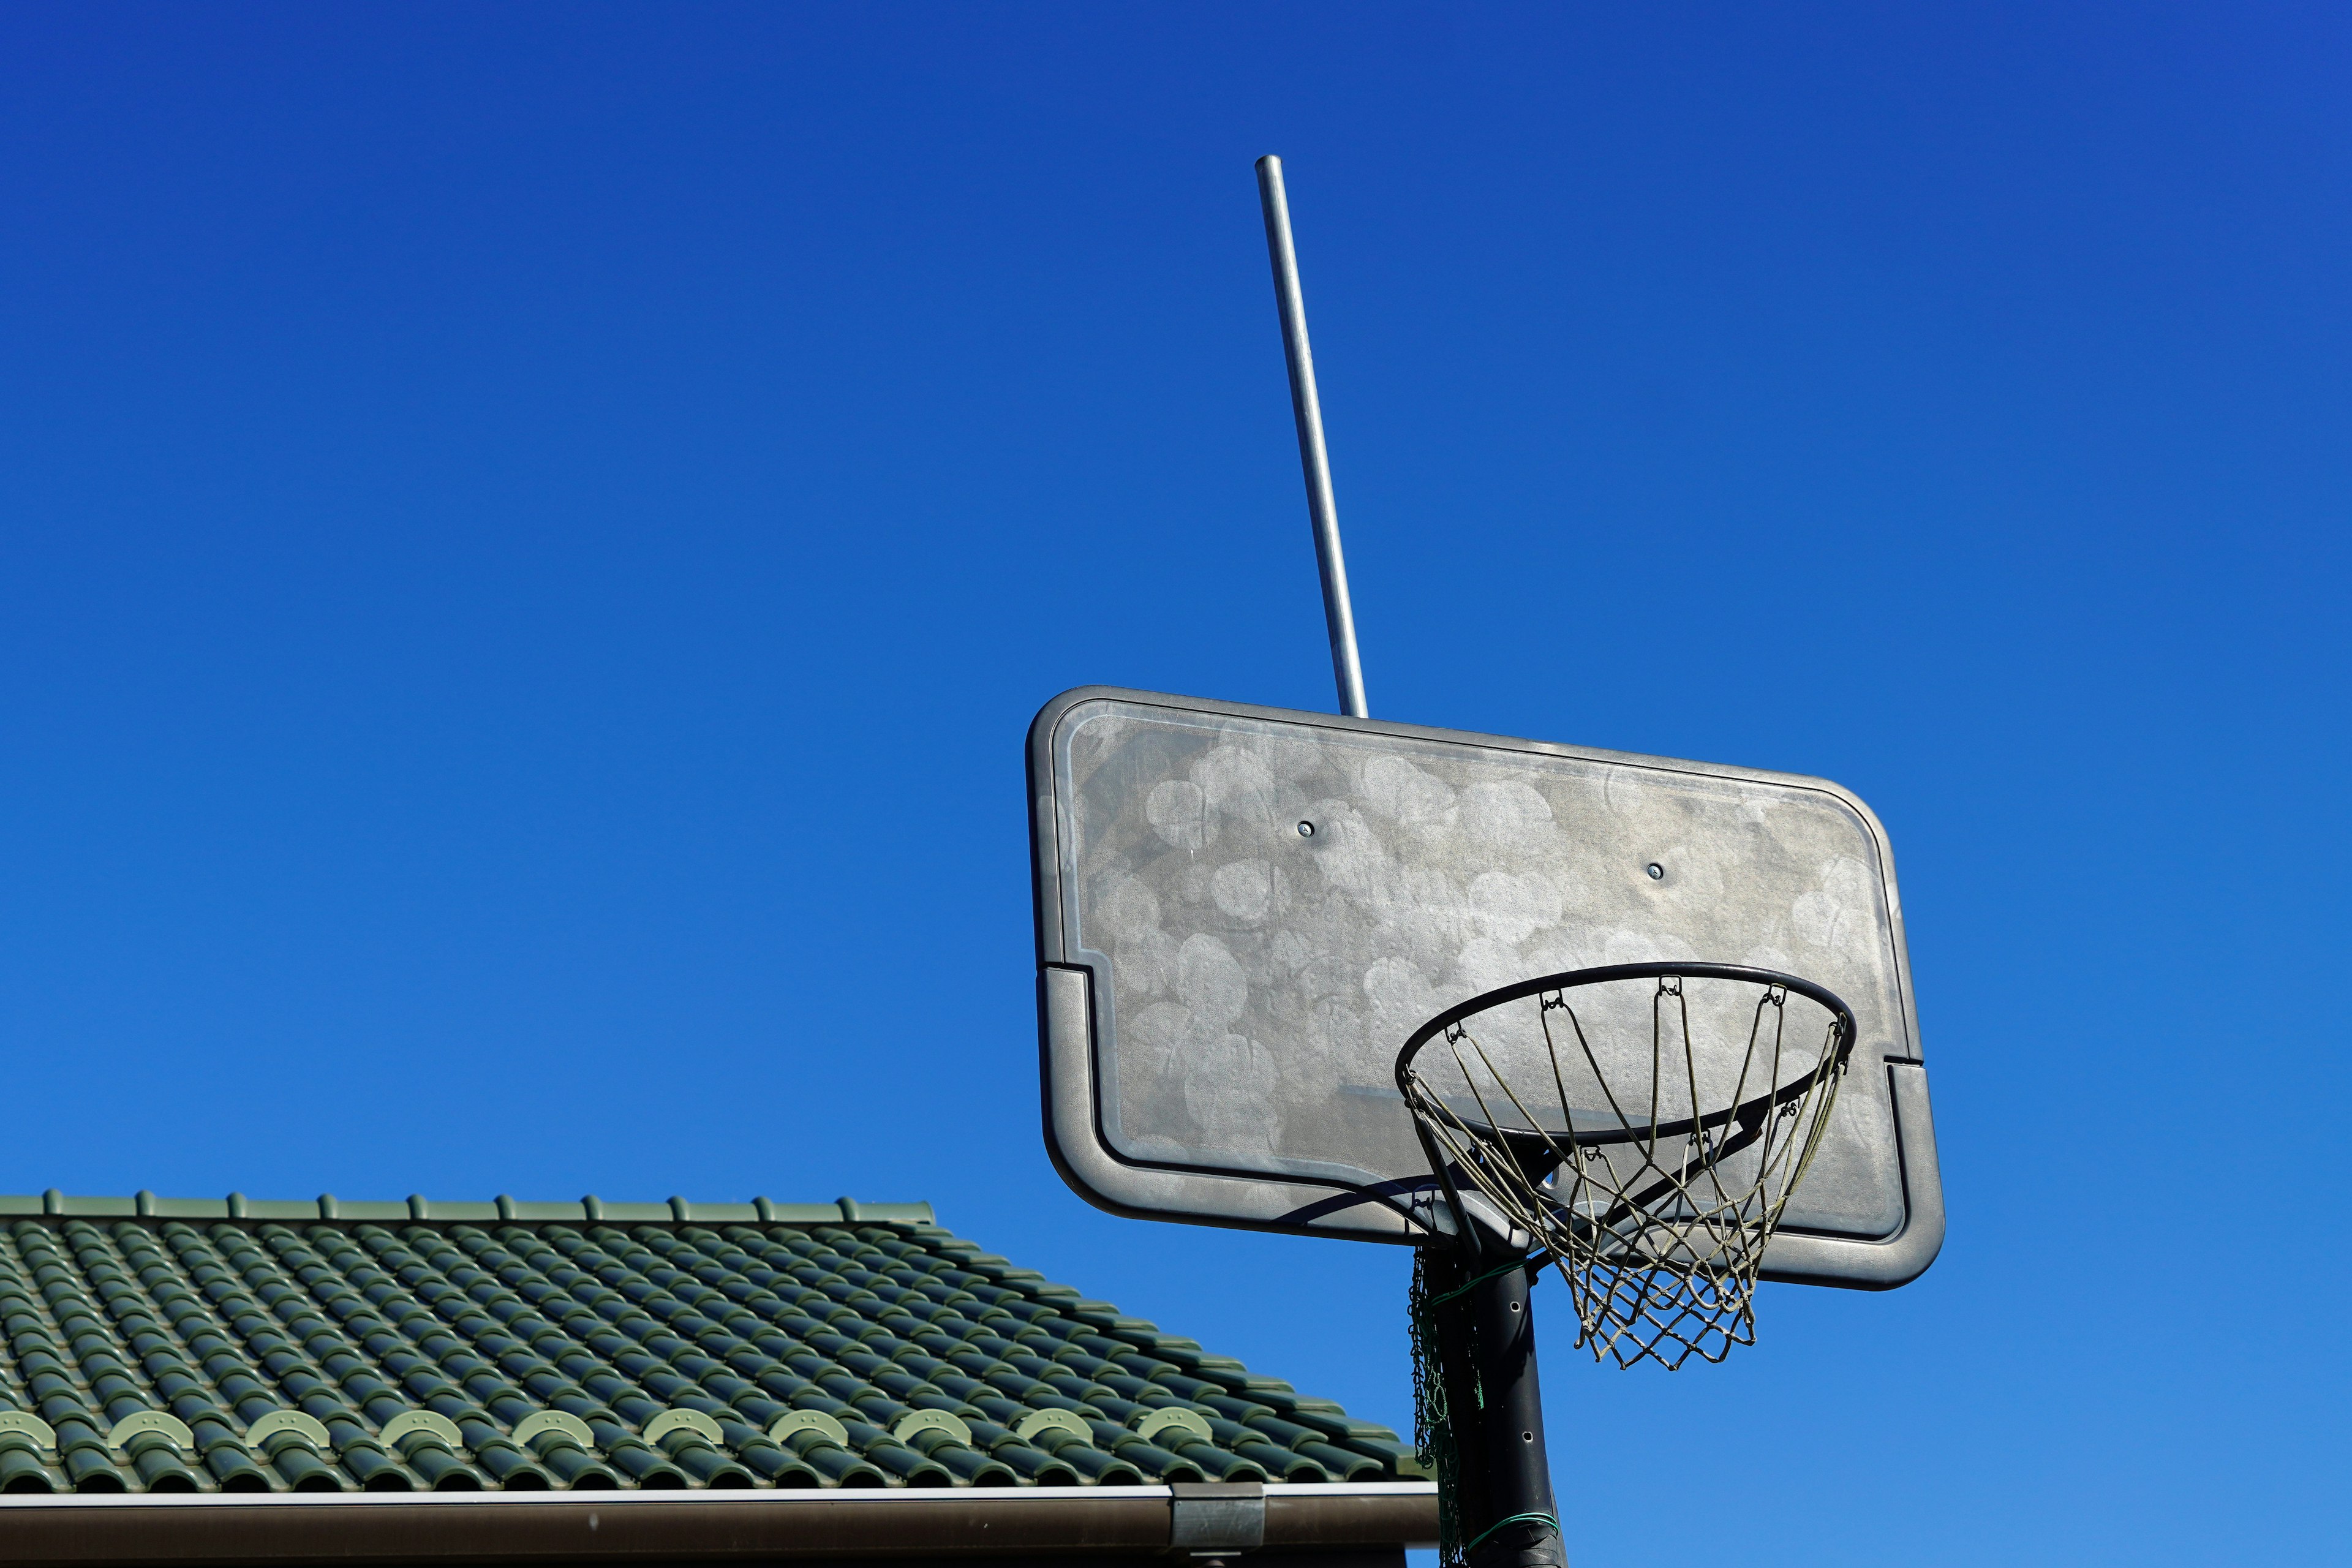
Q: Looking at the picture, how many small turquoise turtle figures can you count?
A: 0